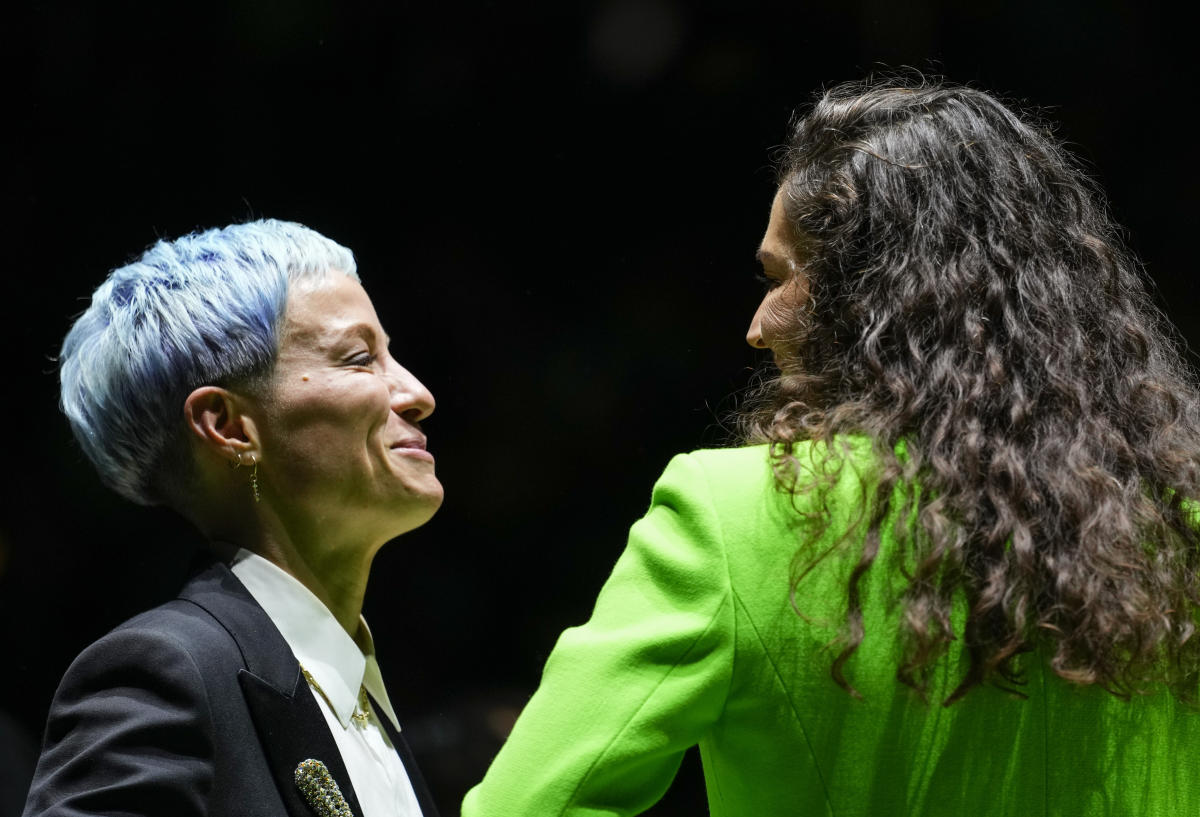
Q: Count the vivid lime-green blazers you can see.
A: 1